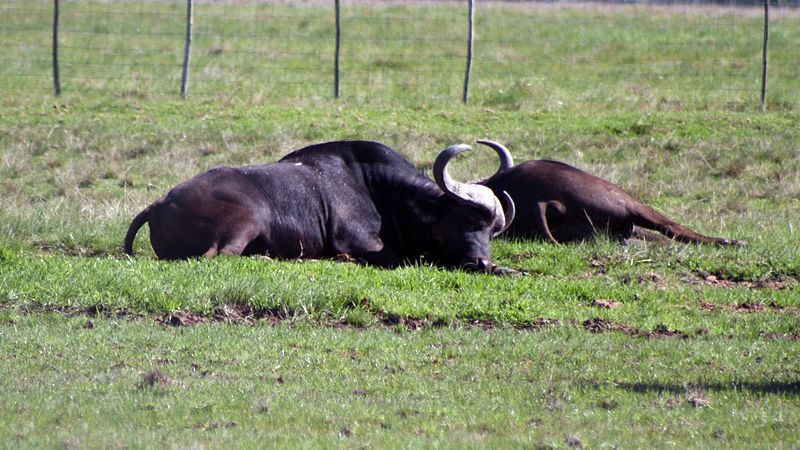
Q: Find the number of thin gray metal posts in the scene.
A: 5